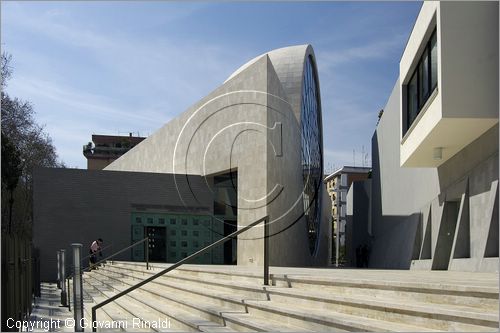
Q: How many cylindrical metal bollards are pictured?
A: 3